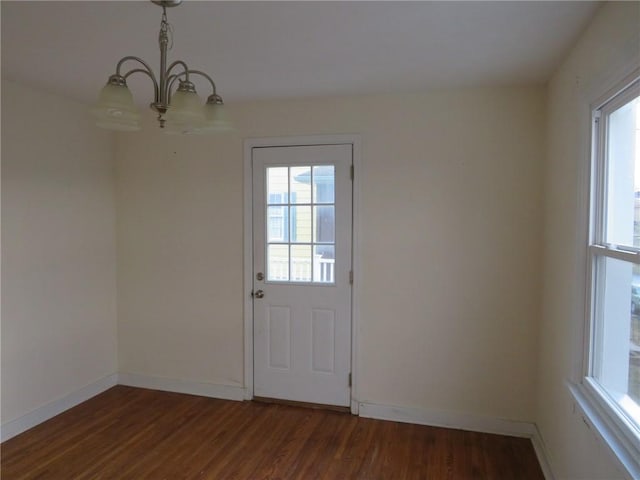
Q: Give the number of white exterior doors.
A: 1